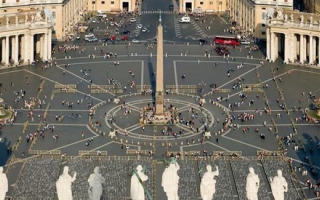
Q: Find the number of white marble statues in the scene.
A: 8